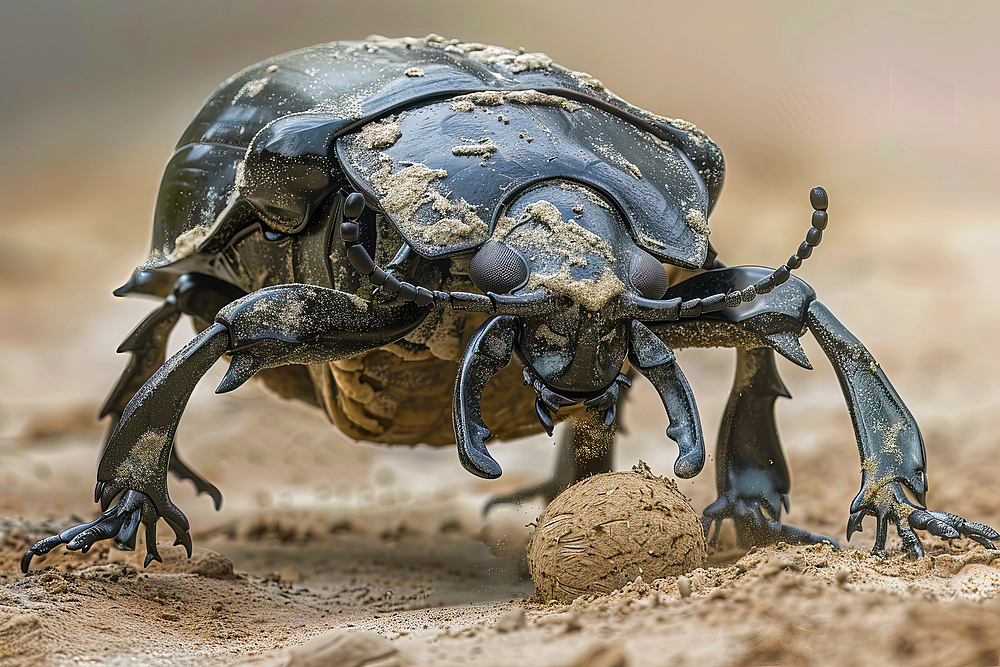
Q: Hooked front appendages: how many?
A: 2